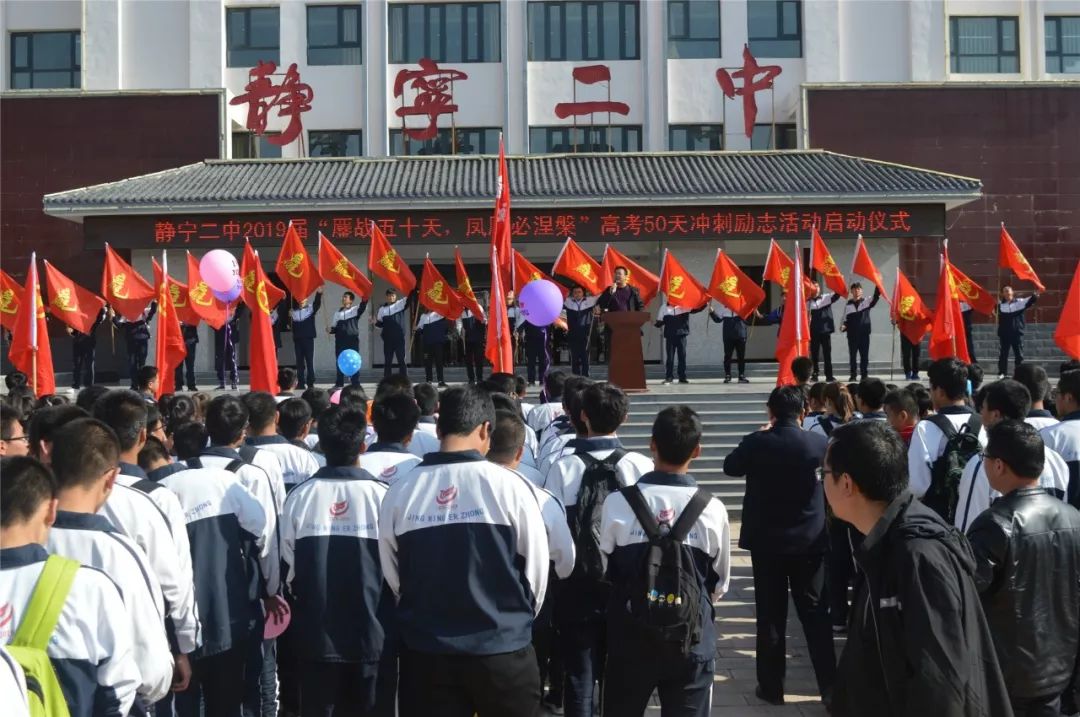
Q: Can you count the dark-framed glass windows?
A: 15